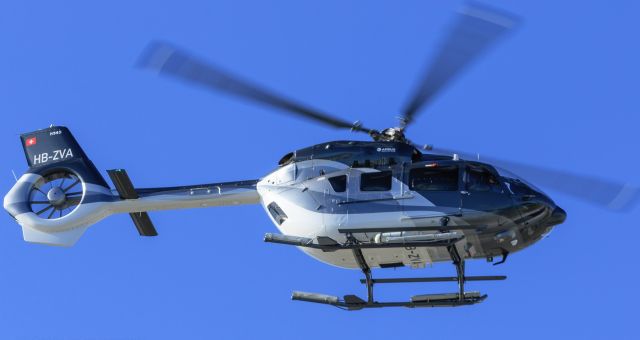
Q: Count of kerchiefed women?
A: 0